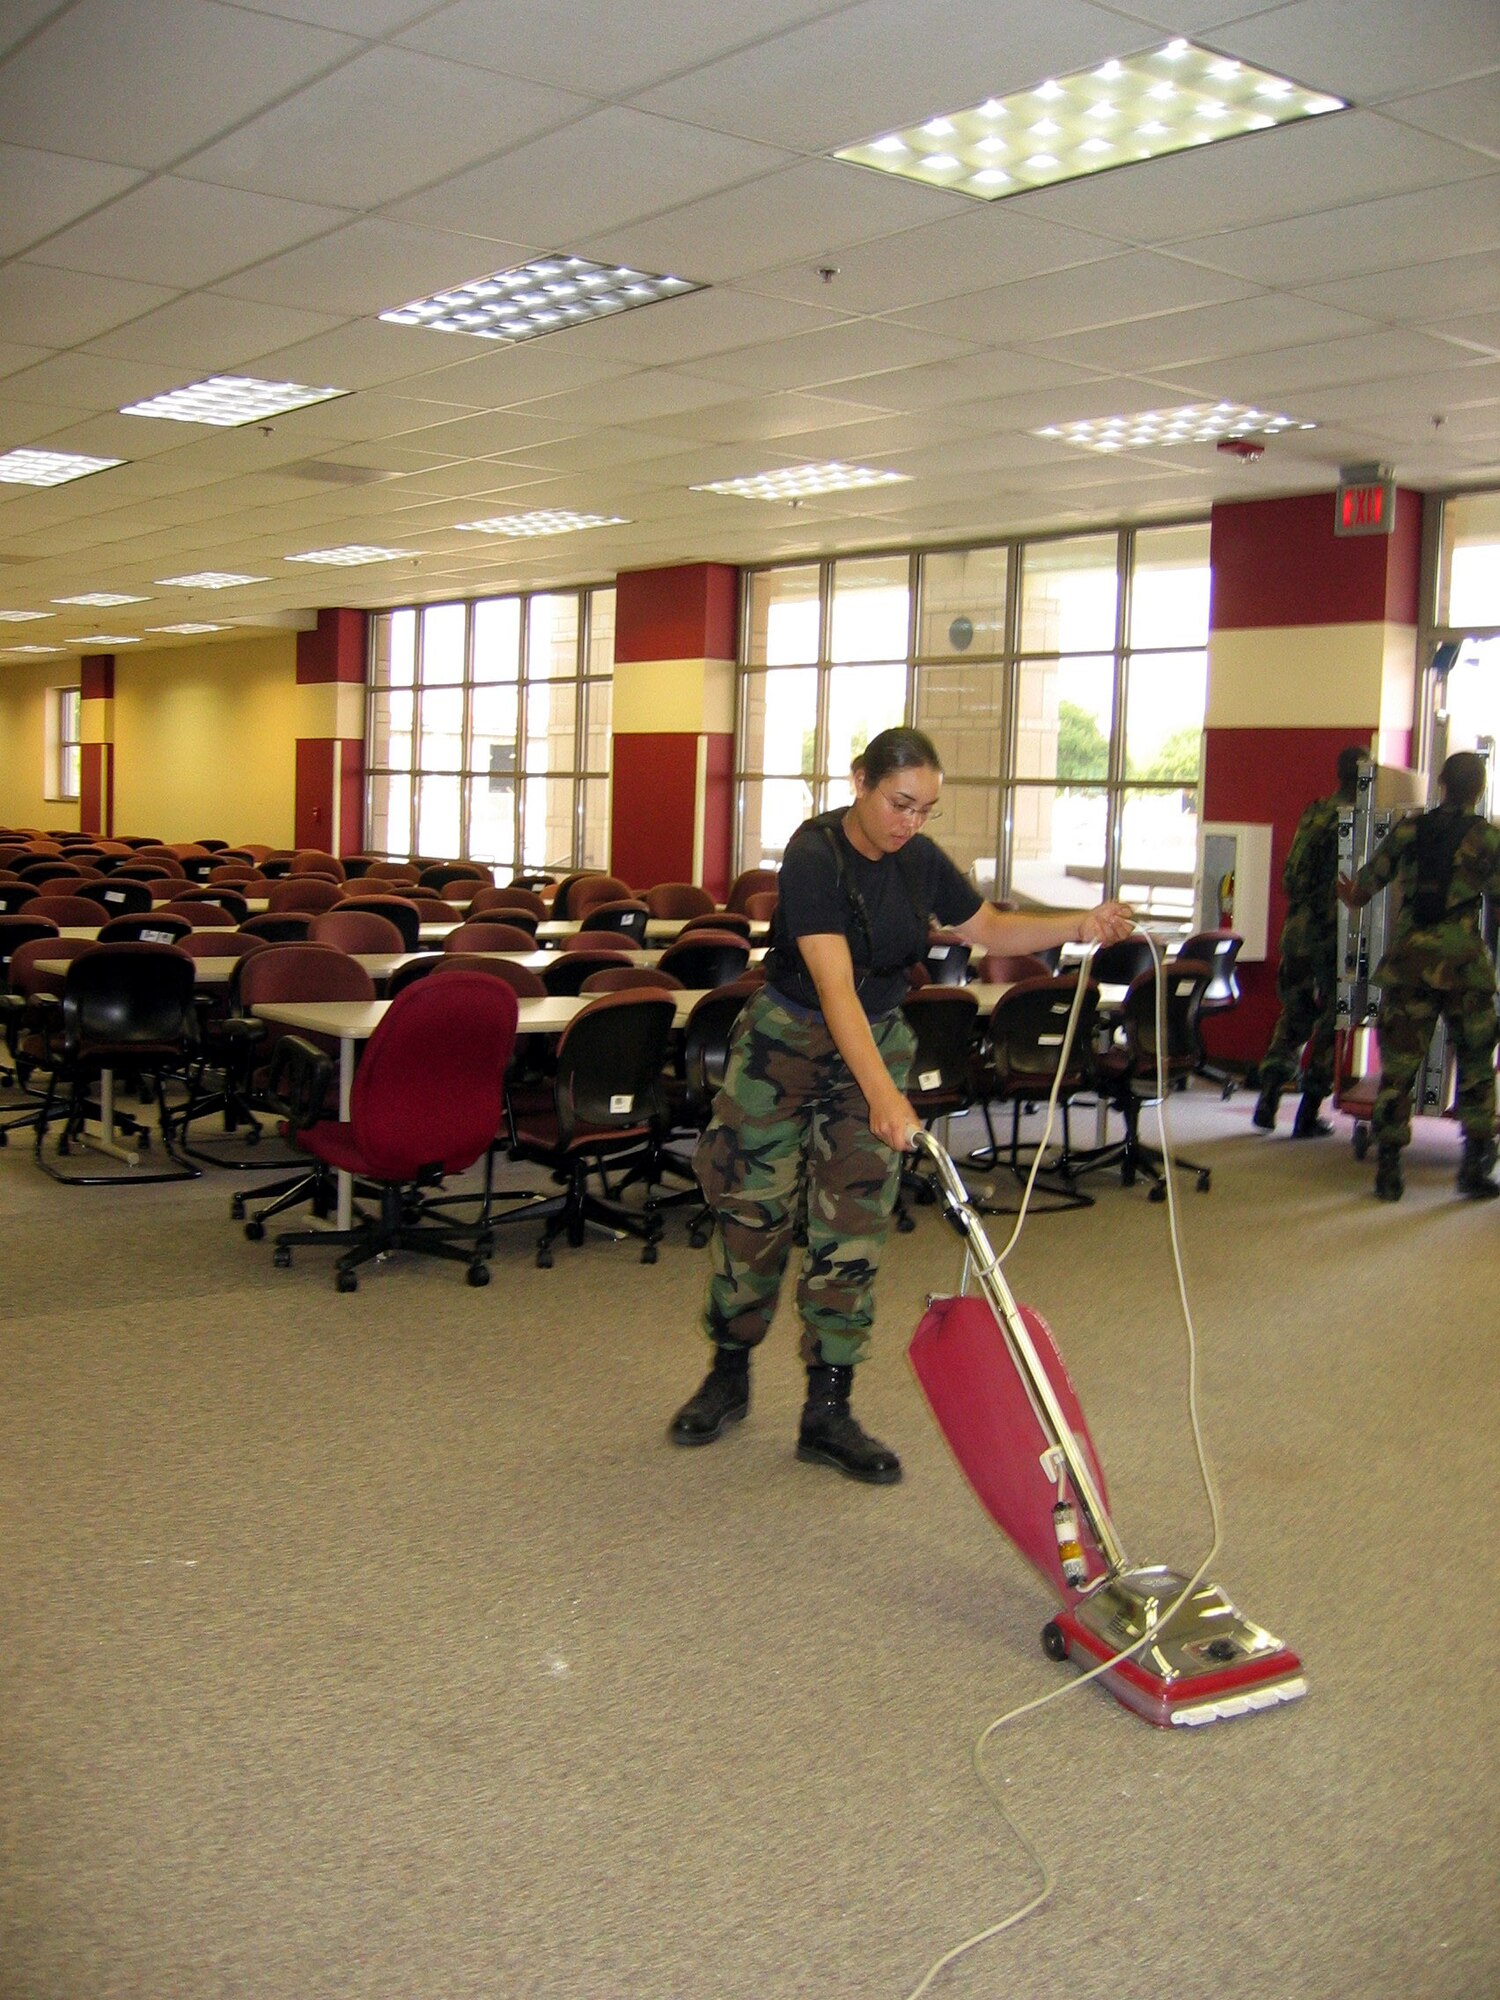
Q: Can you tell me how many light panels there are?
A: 14